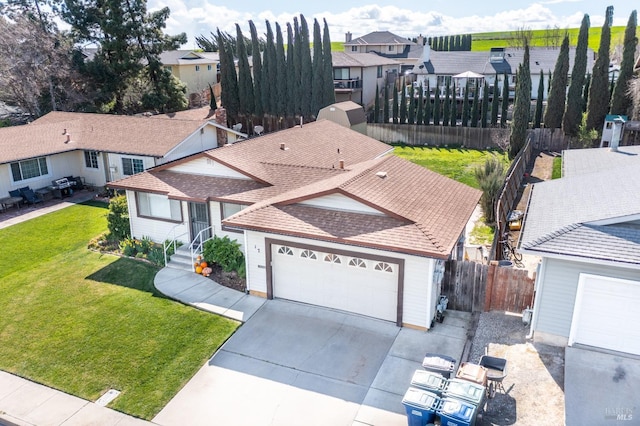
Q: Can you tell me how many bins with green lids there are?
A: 2